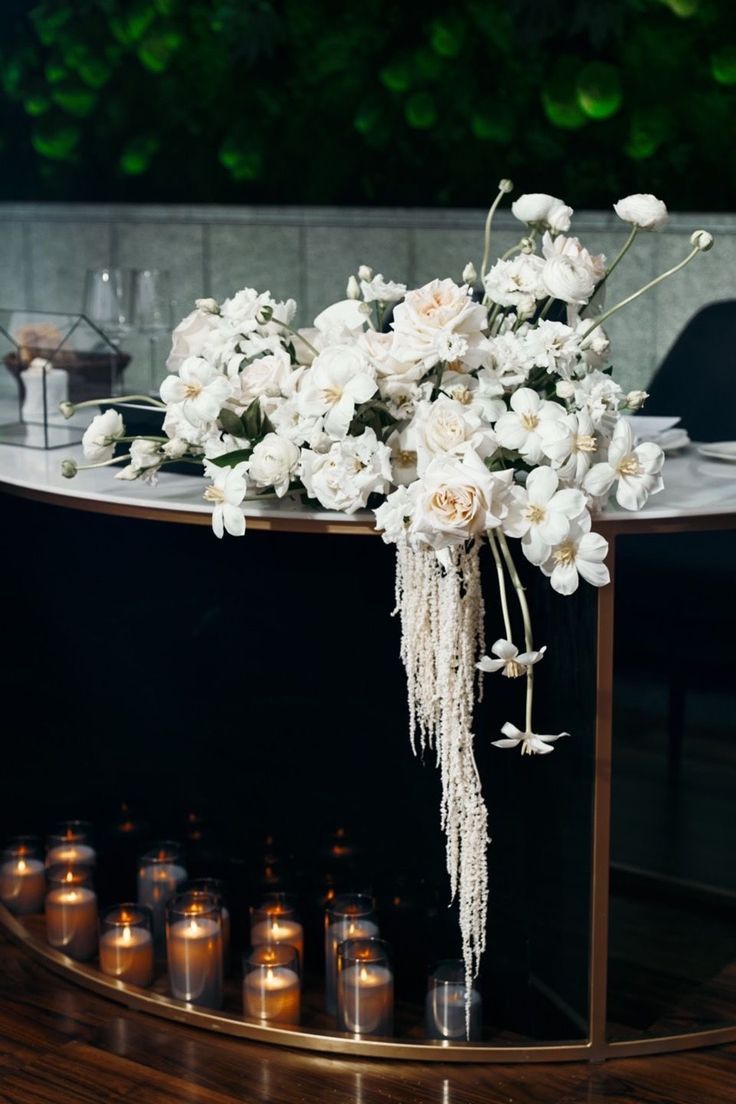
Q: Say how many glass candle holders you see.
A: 12